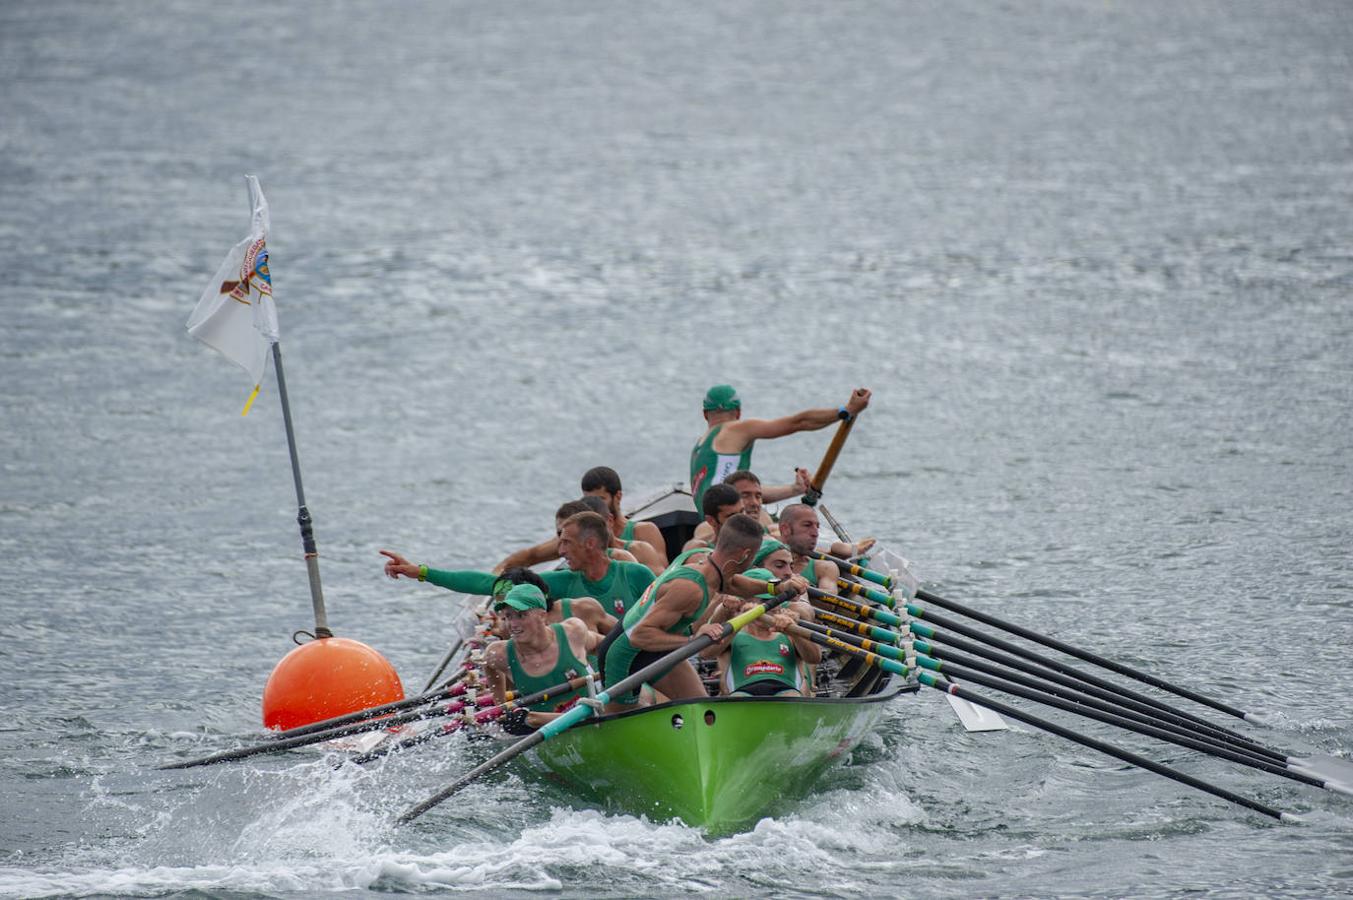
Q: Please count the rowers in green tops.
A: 13